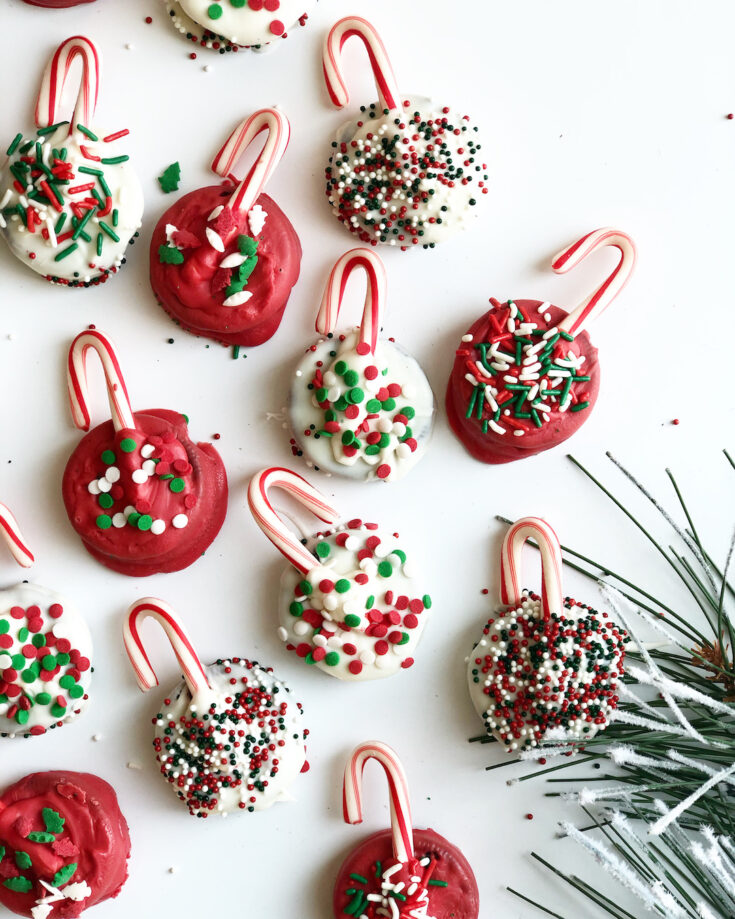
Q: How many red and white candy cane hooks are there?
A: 11